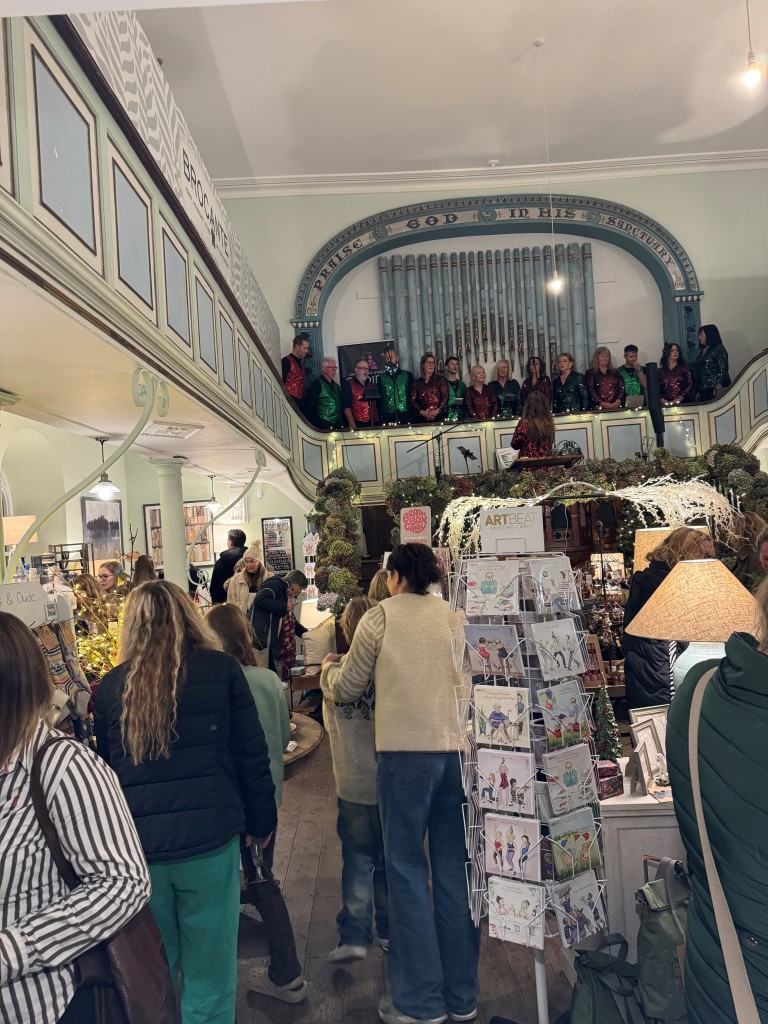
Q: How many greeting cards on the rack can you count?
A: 12